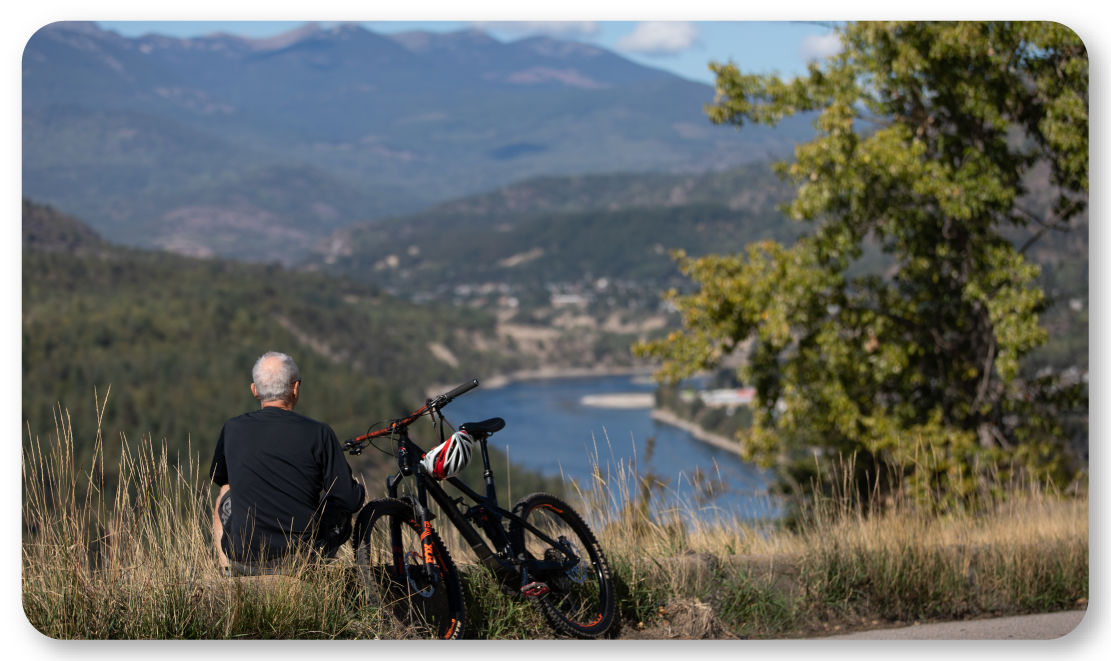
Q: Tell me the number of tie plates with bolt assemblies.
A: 0